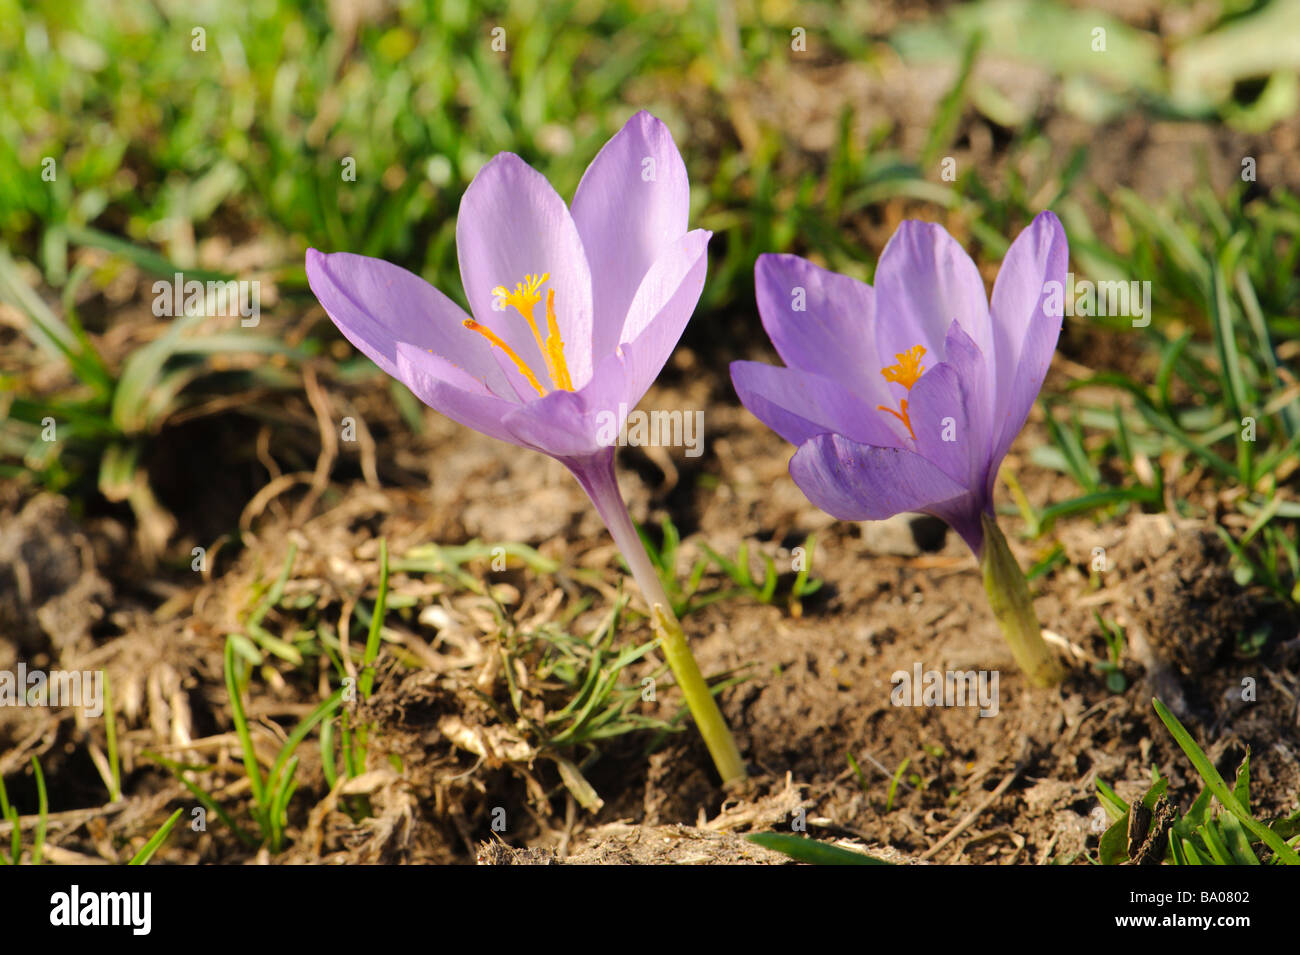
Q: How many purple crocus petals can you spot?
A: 12